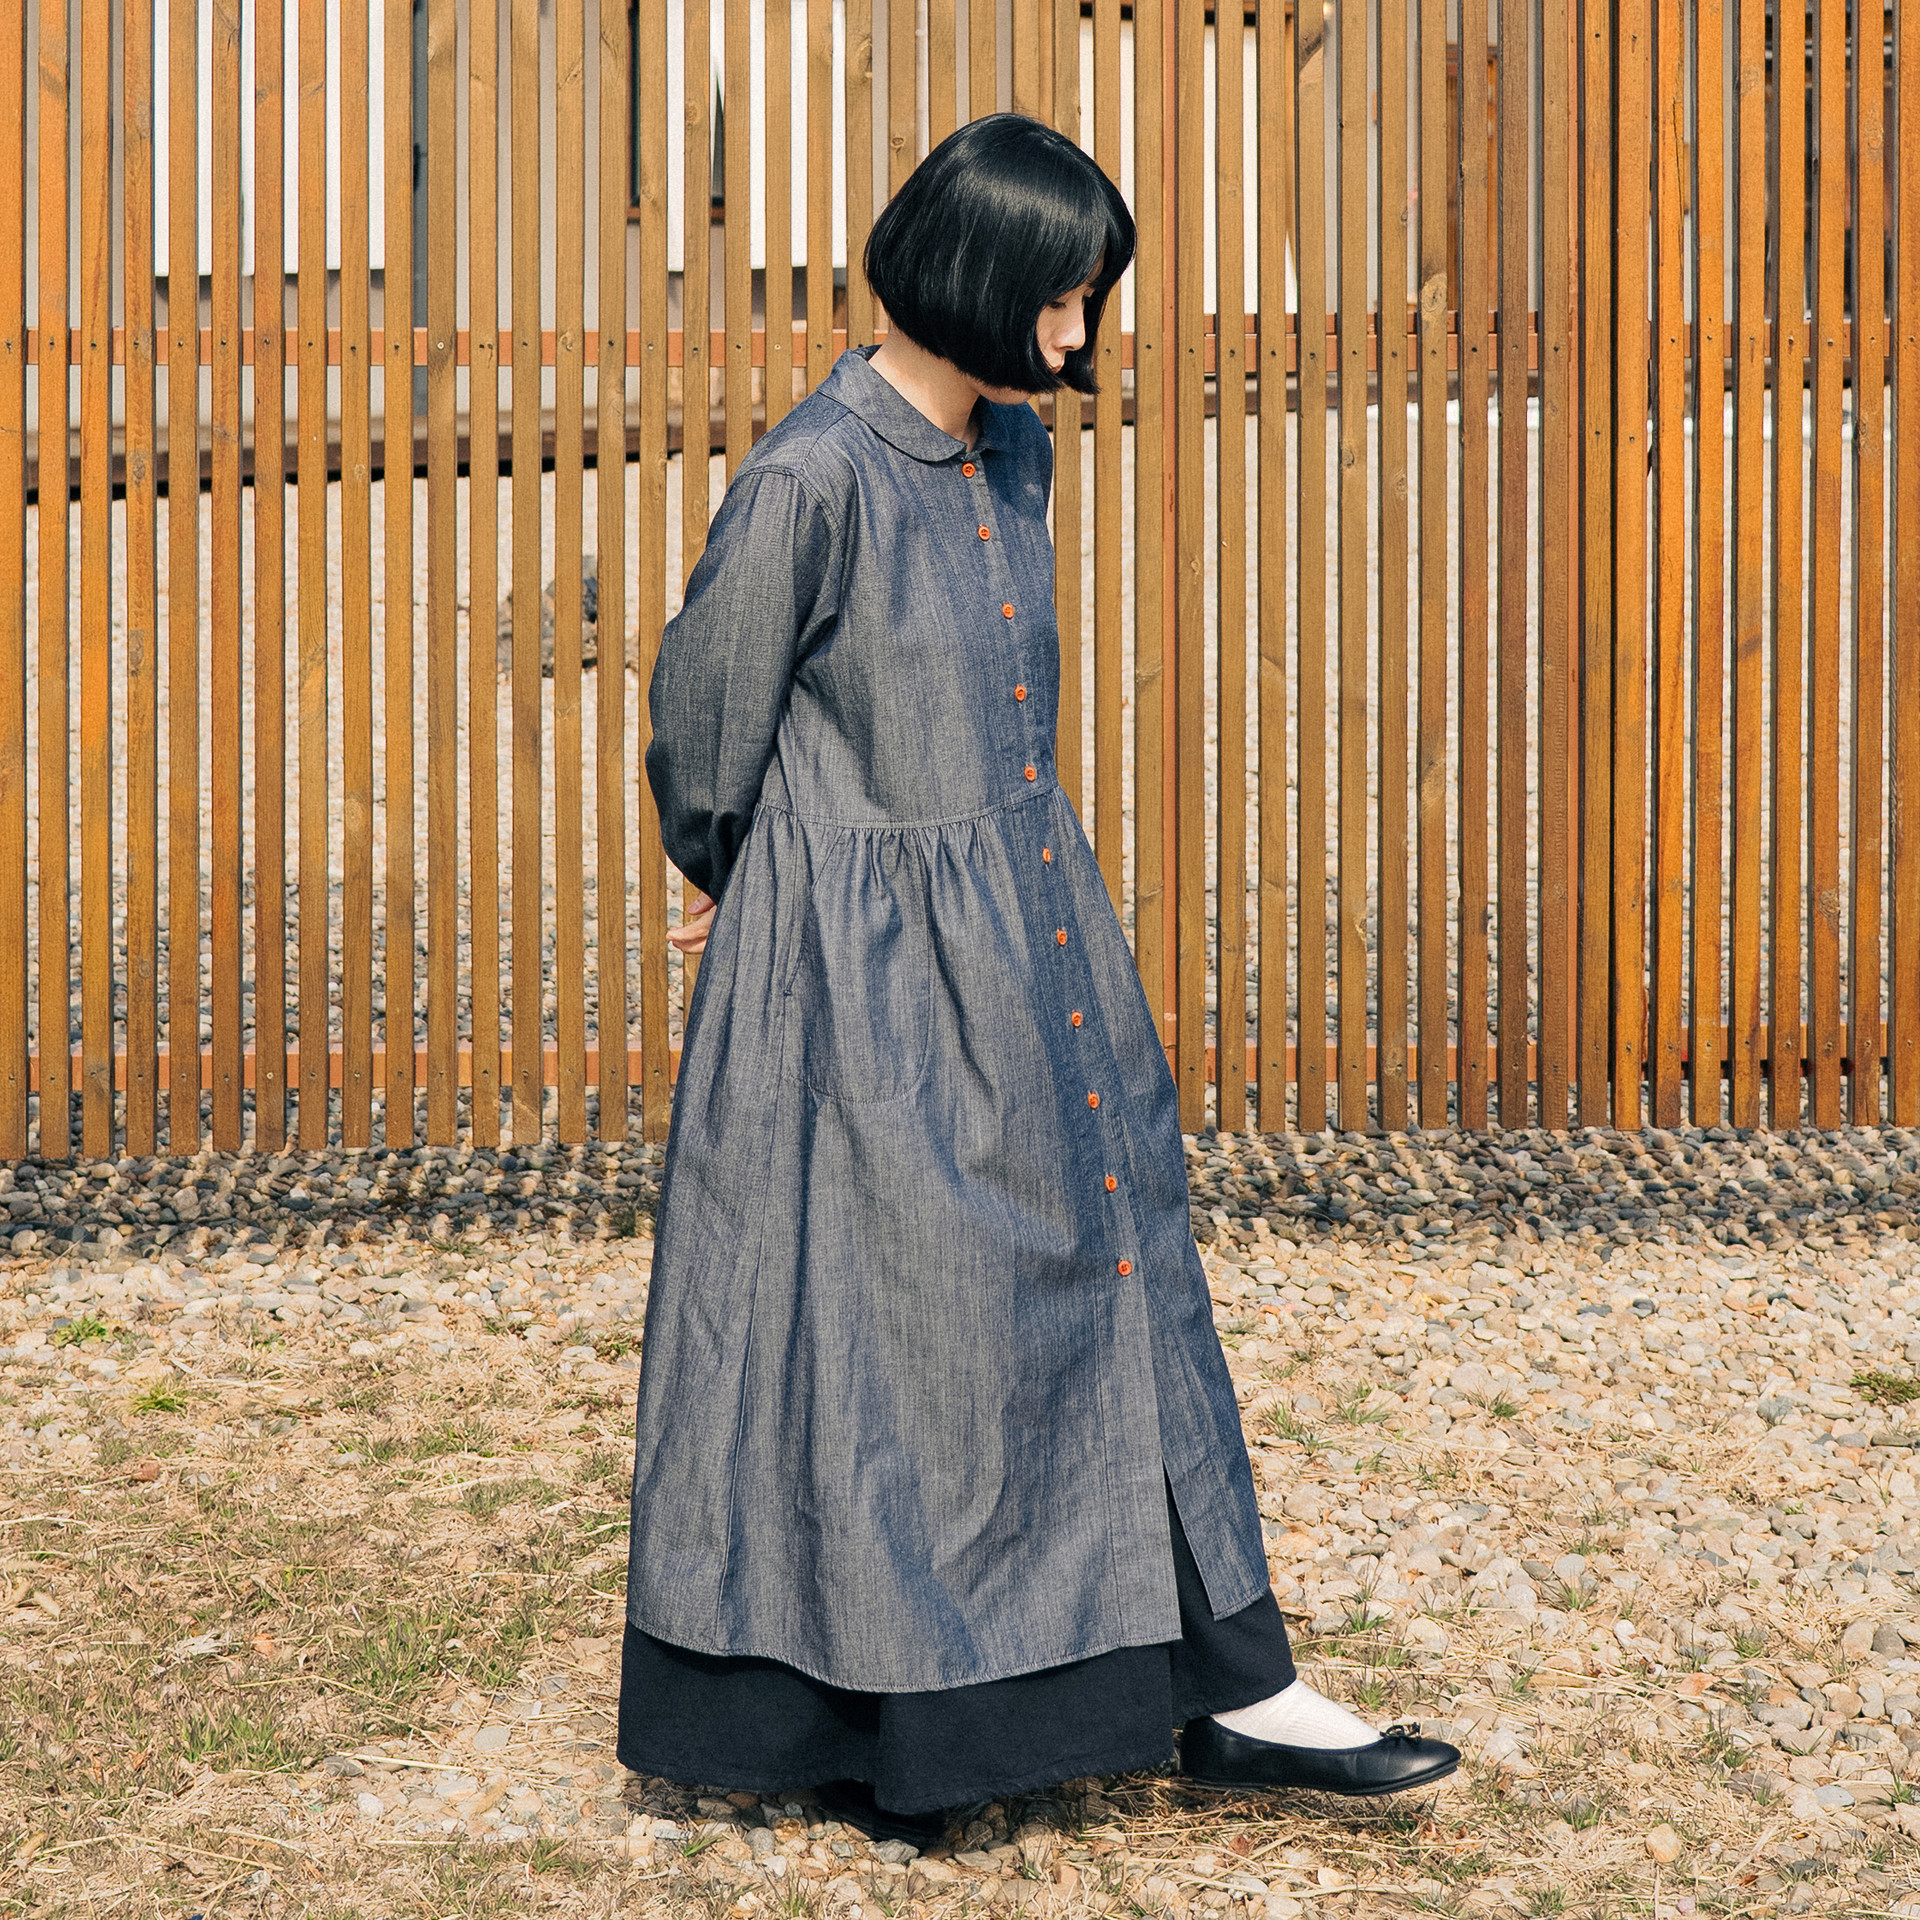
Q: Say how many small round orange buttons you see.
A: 11